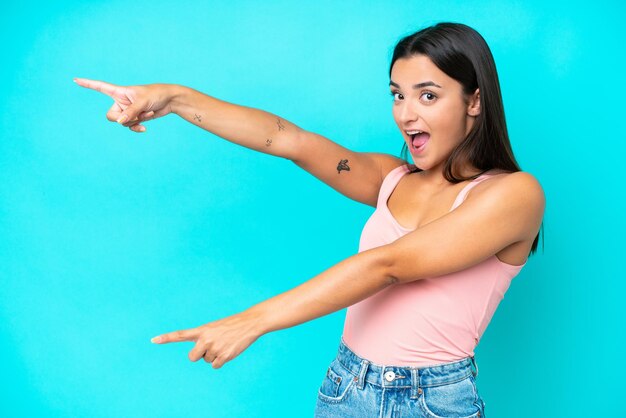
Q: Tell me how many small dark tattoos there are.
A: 4